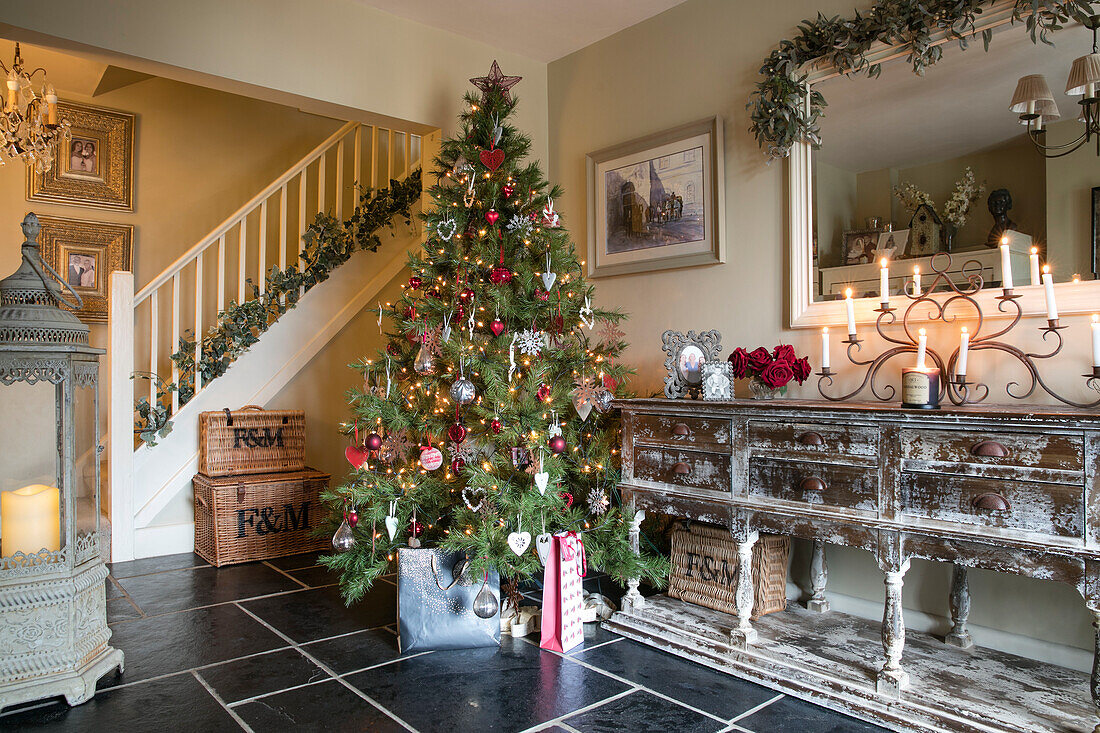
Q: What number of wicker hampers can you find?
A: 3